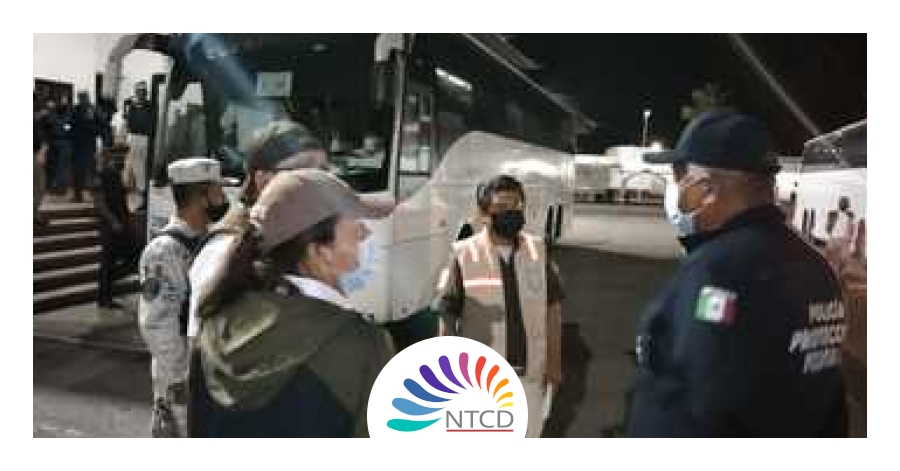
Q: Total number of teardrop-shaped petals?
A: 11